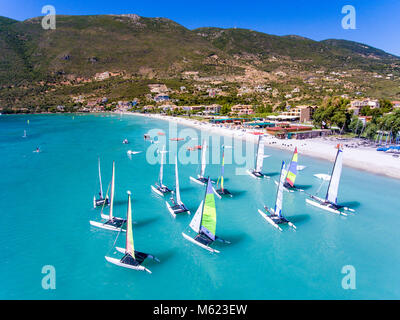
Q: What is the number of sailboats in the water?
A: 12